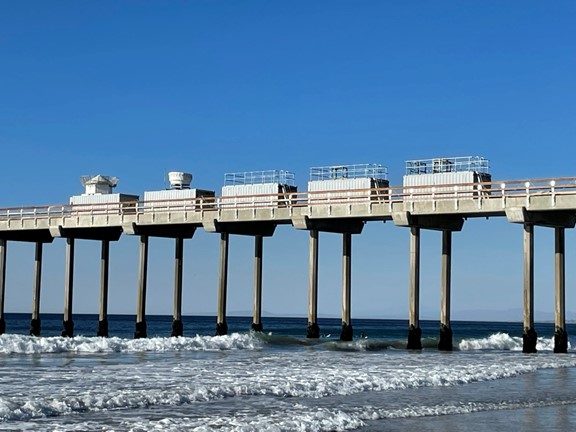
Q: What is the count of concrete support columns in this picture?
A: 14